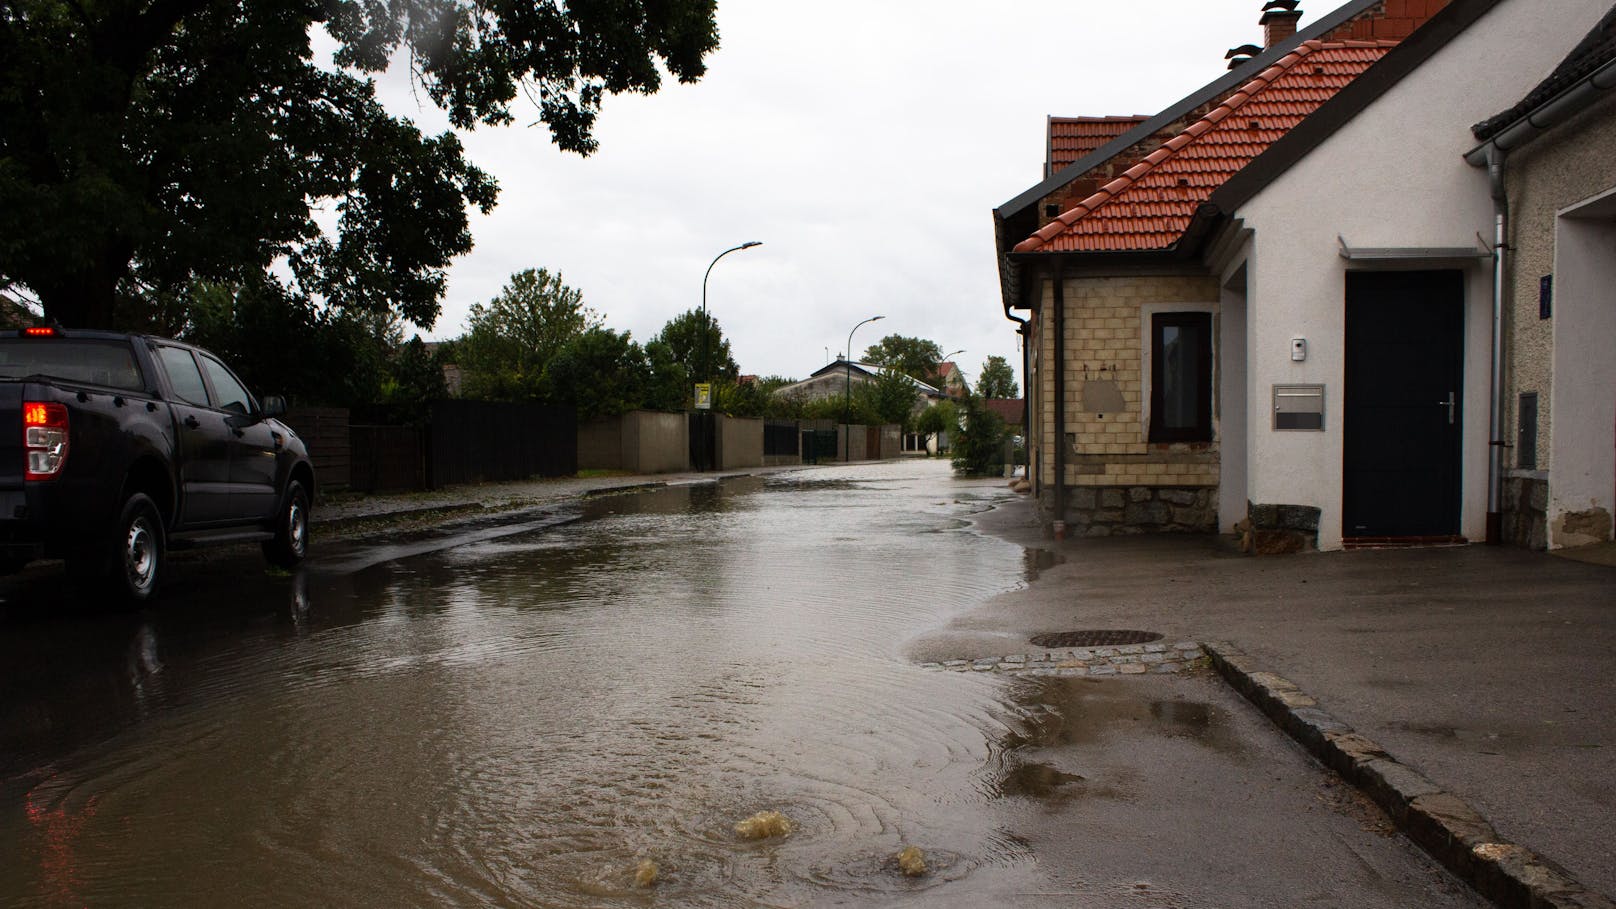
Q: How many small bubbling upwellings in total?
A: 3